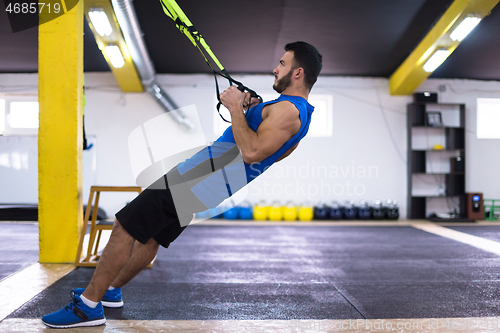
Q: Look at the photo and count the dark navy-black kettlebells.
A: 6